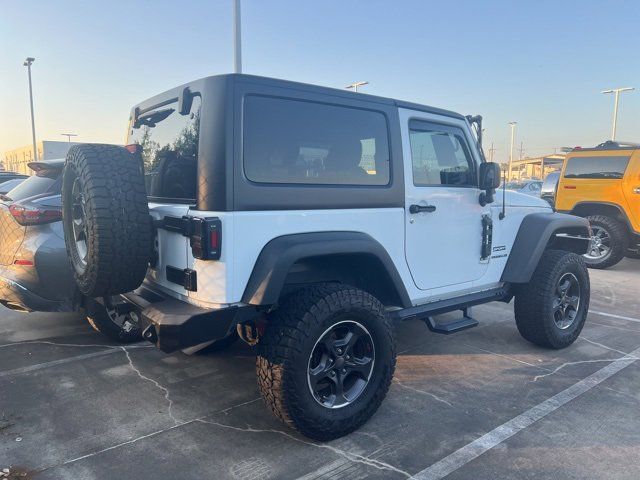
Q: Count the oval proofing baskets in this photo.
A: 0